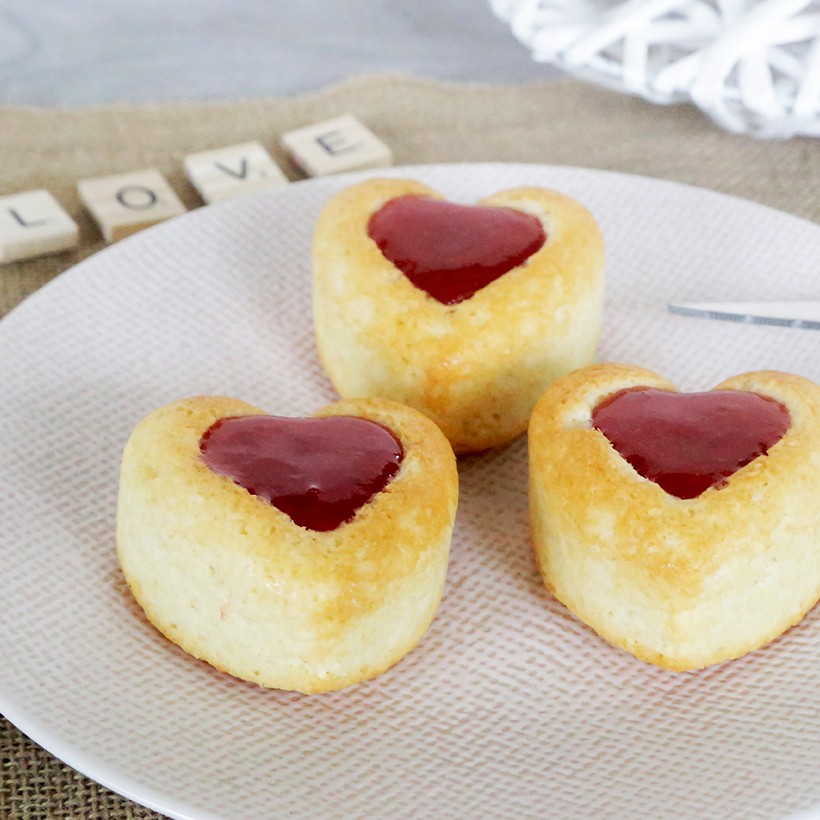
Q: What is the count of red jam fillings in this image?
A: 3